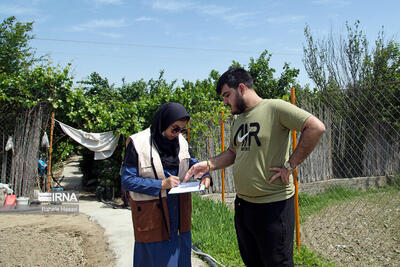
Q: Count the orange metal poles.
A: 4